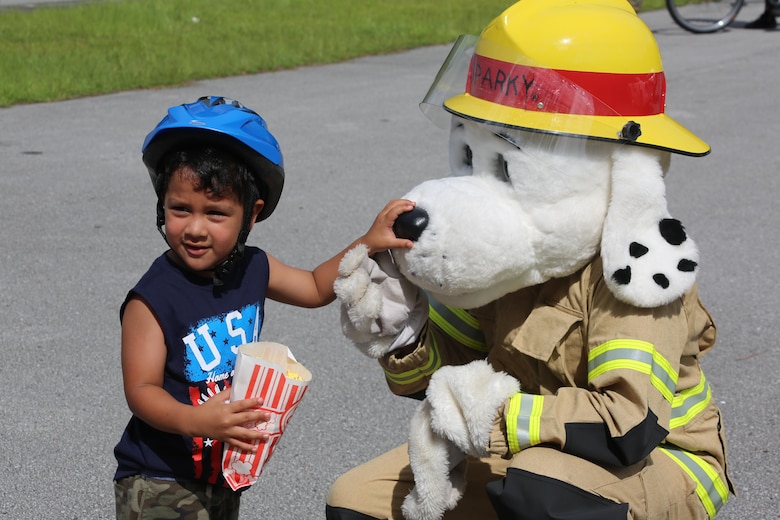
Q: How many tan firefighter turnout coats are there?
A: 1